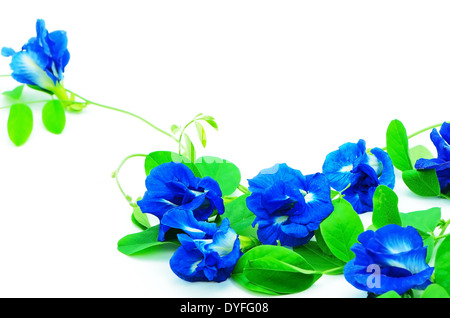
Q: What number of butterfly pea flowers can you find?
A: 7